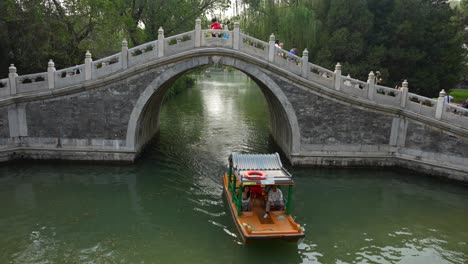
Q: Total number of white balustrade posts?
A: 13